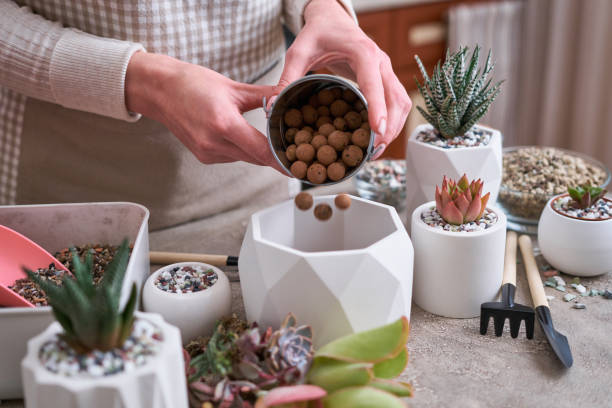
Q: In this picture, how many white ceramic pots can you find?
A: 6